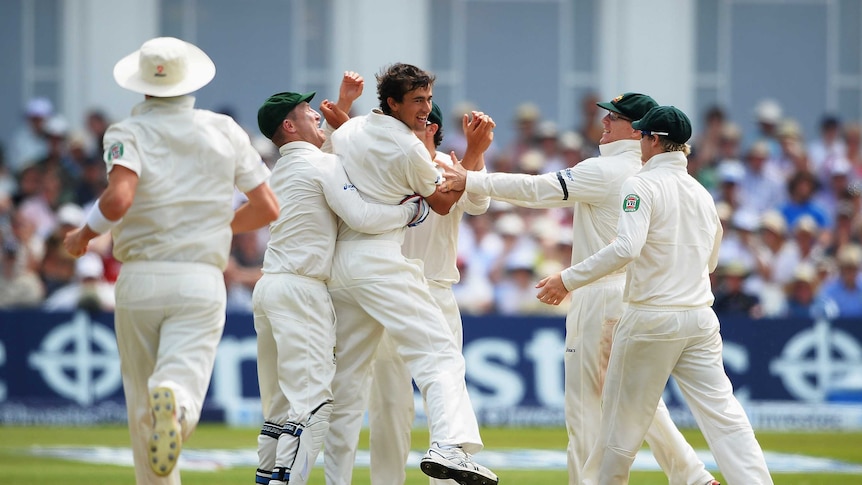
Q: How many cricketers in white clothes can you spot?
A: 6